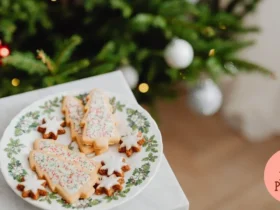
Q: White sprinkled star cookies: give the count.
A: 5